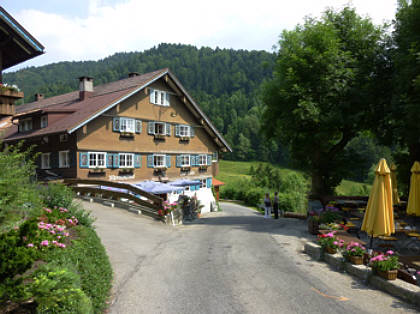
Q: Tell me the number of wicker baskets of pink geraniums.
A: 3